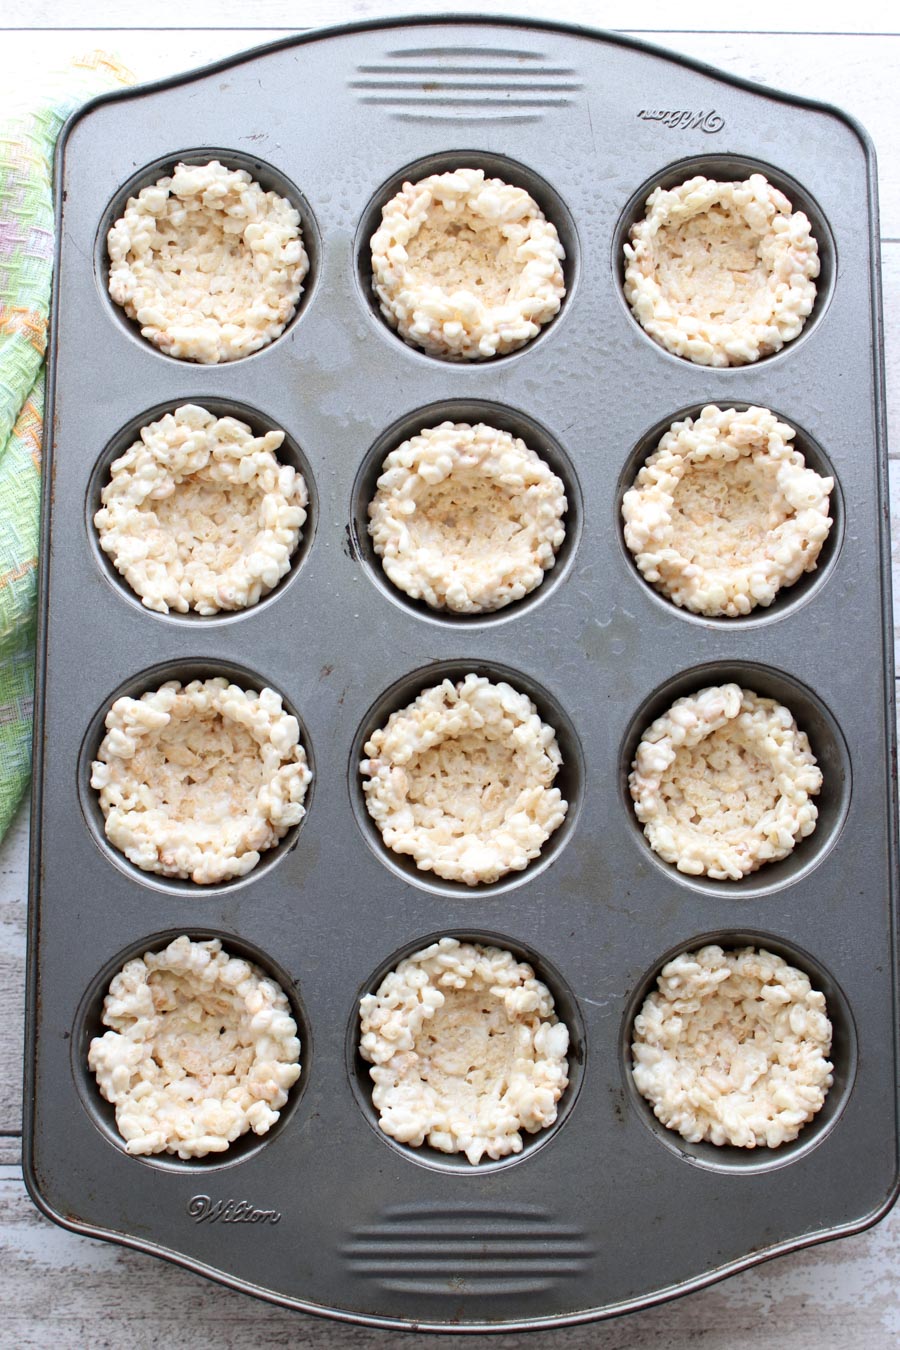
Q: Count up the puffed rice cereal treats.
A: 12